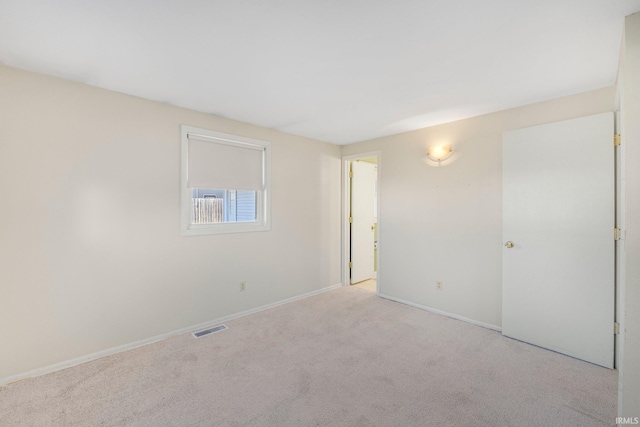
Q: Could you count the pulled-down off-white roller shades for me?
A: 1